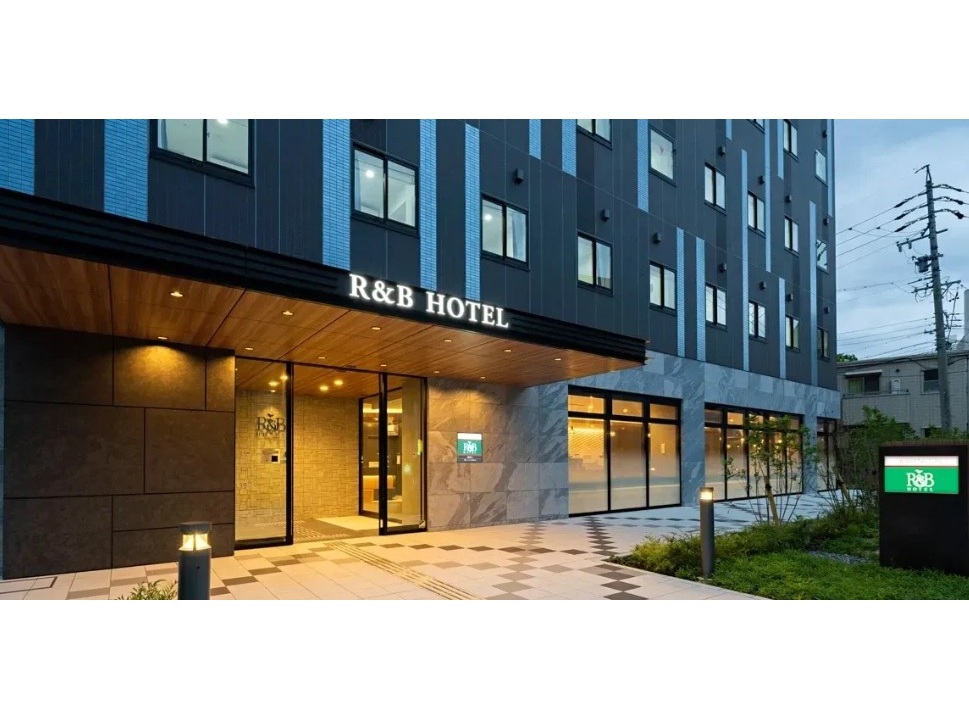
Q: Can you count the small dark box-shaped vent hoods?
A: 12